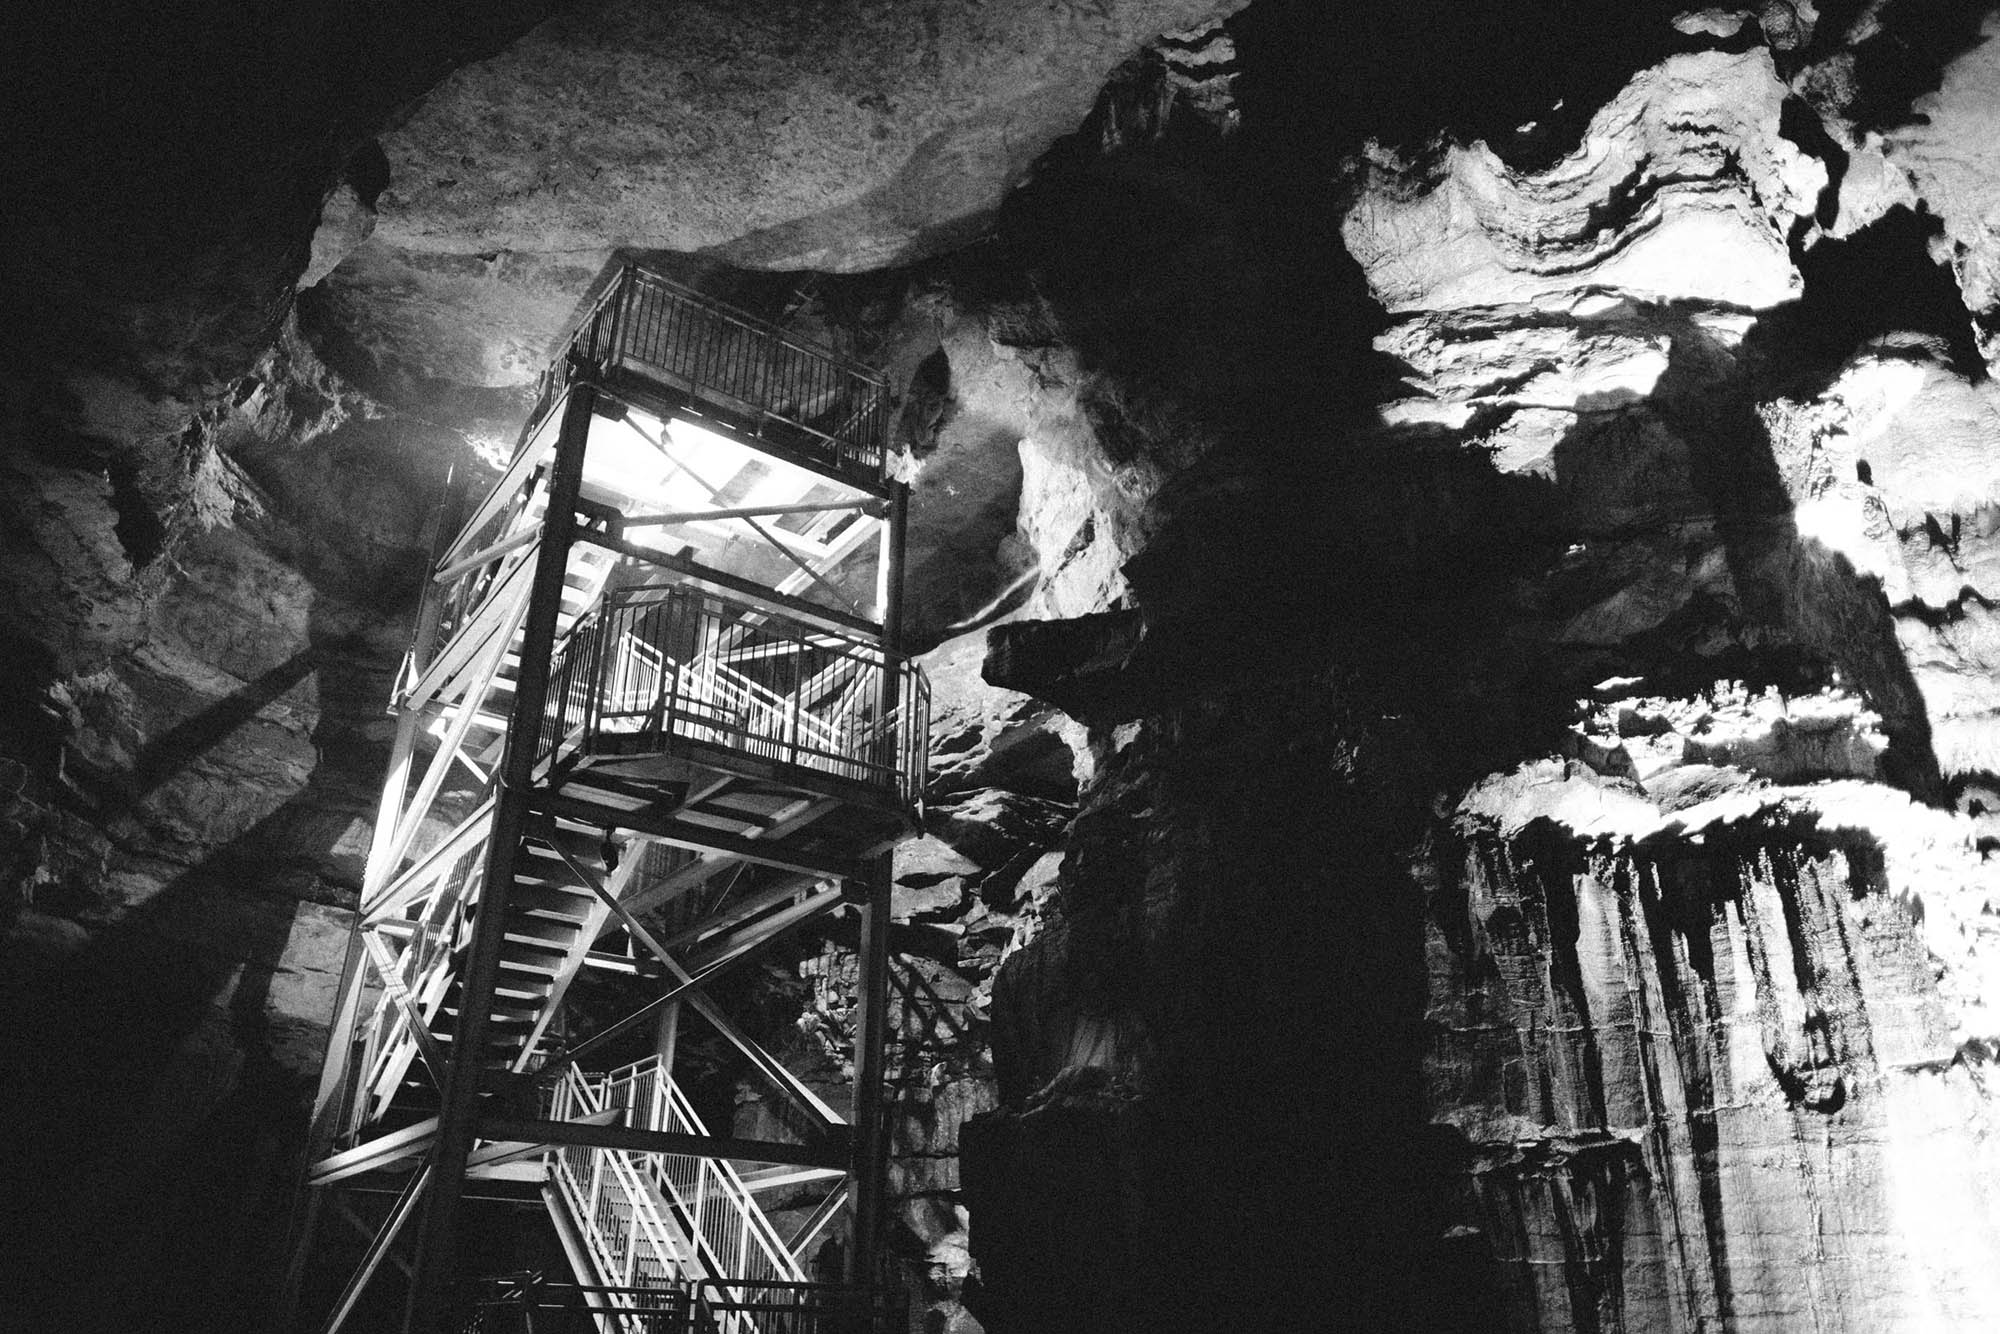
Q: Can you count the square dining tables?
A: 0